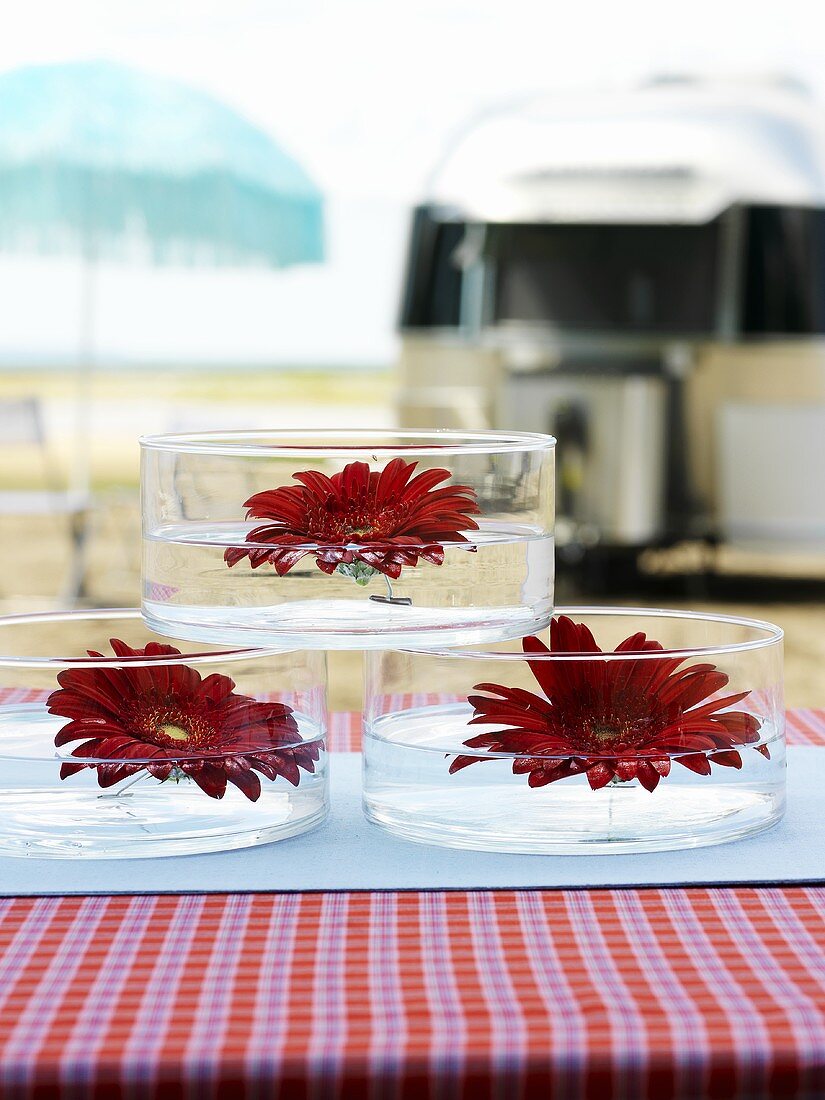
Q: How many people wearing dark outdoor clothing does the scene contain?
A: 0